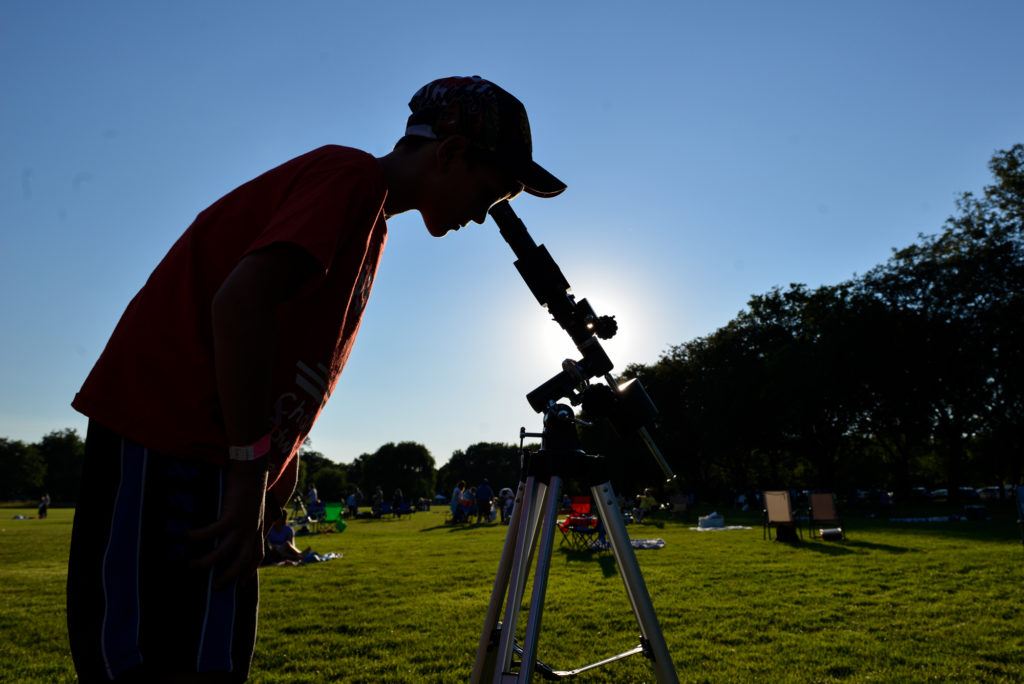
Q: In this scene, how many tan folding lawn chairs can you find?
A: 2